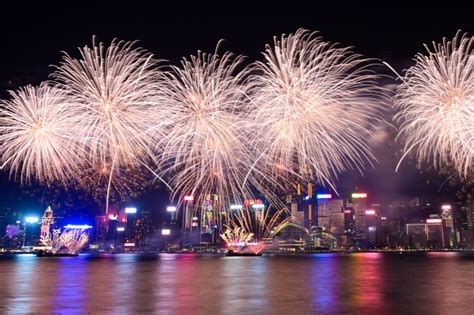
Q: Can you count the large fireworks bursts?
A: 5